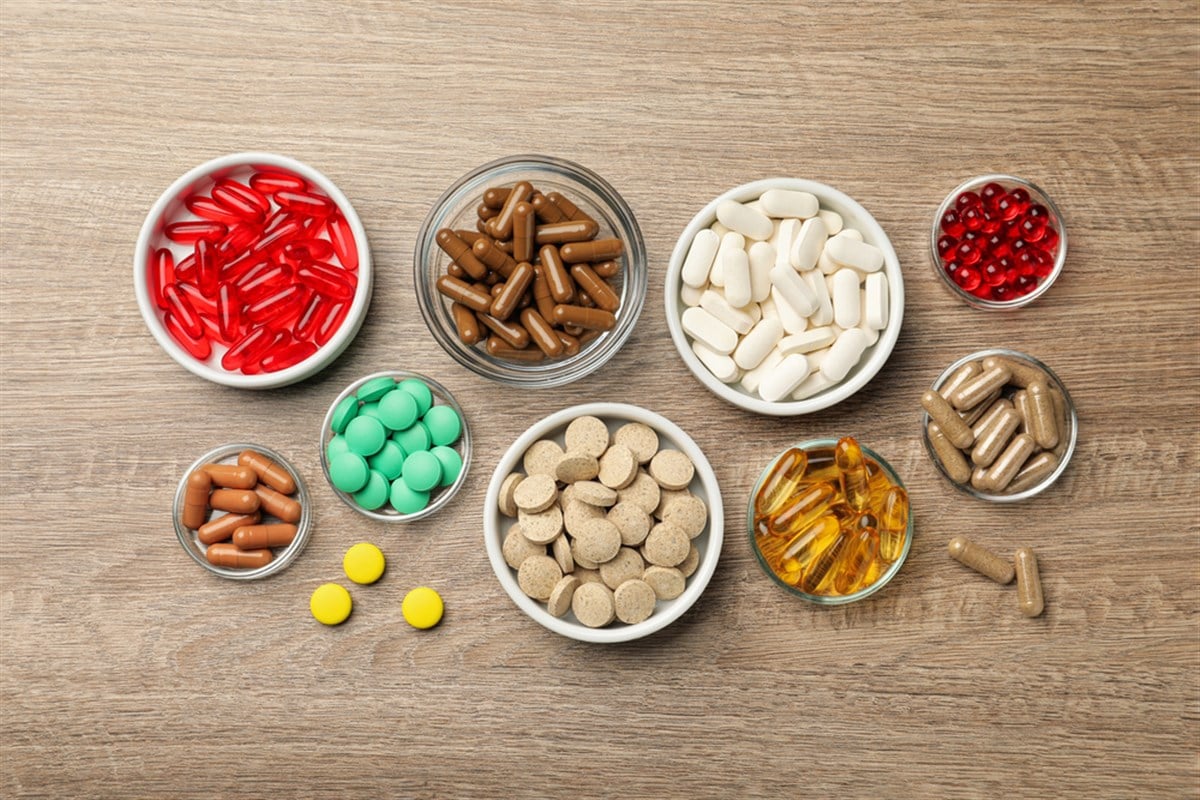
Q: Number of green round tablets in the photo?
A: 15